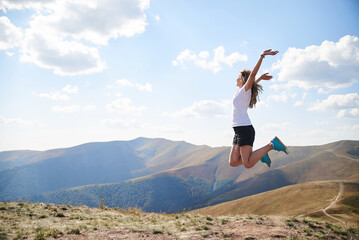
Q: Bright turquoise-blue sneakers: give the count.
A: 2